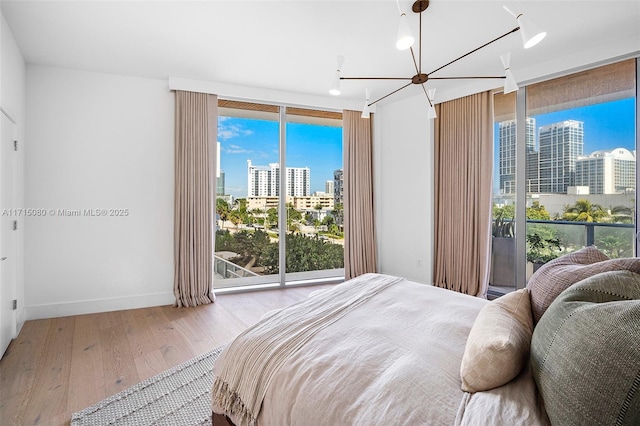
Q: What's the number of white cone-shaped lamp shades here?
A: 6